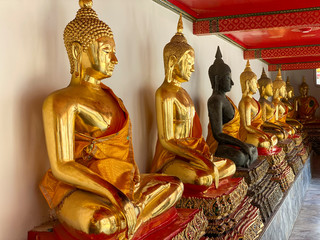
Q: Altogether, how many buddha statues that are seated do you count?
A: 8